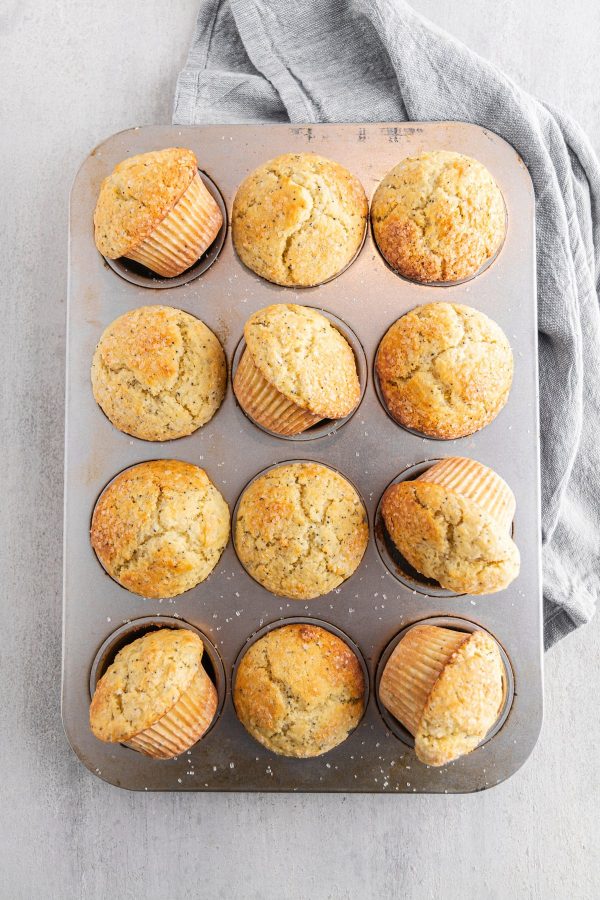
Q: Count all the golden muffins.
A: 12